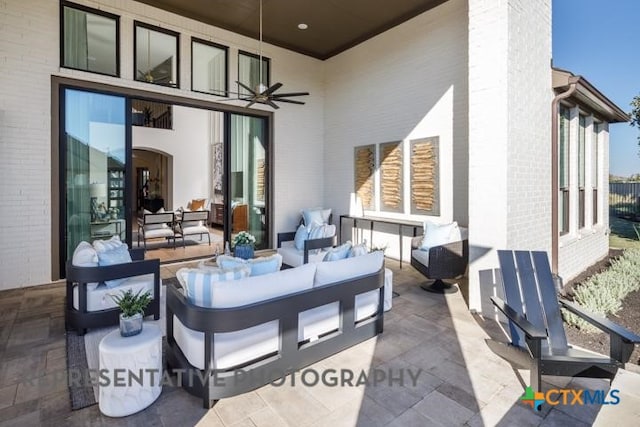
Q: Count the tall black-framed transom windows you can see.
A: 4